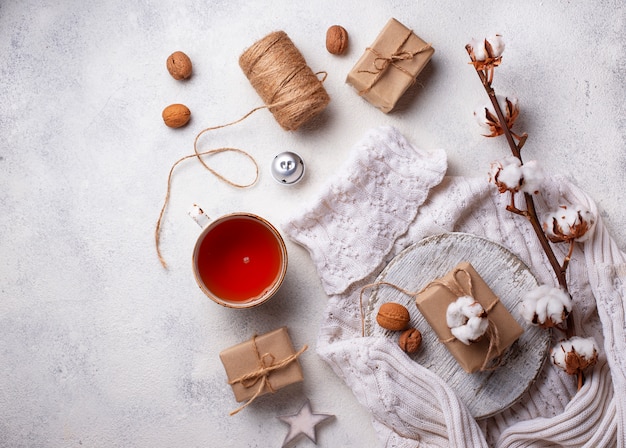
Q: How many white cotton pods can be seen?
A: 7